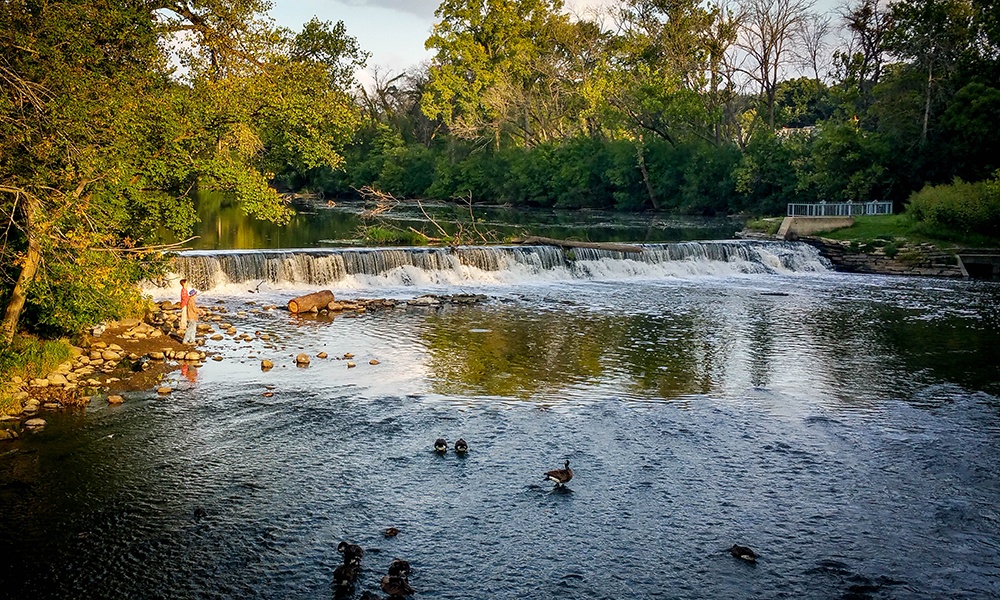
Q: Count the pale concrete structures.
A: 1